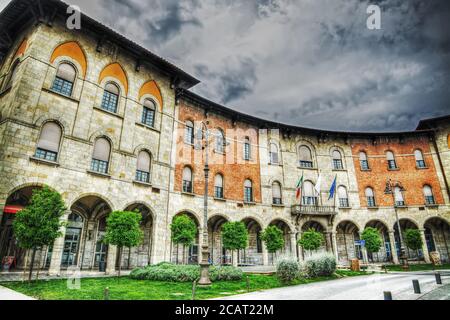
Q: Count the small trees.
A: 8